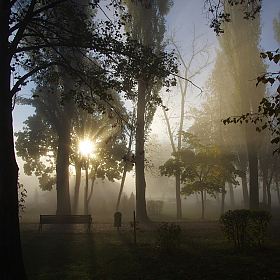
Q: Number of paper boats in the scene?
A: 0